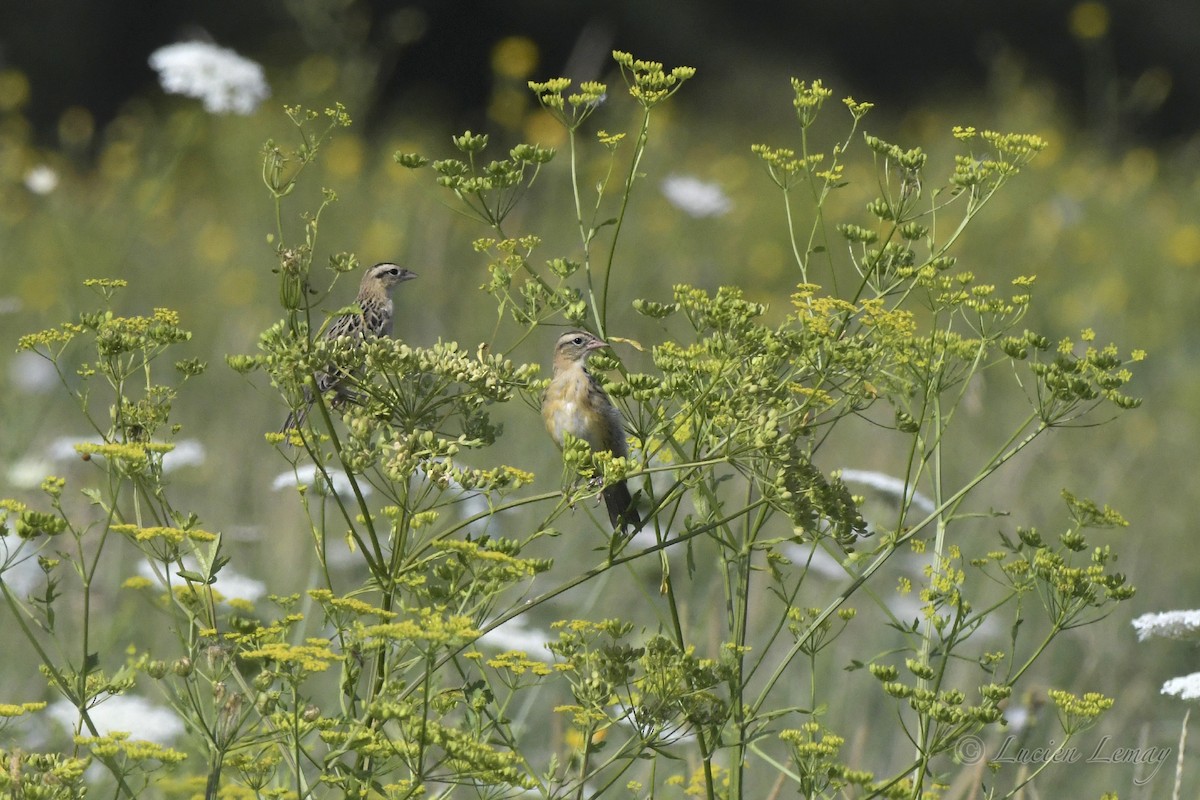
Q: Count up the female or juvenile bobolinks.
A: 2